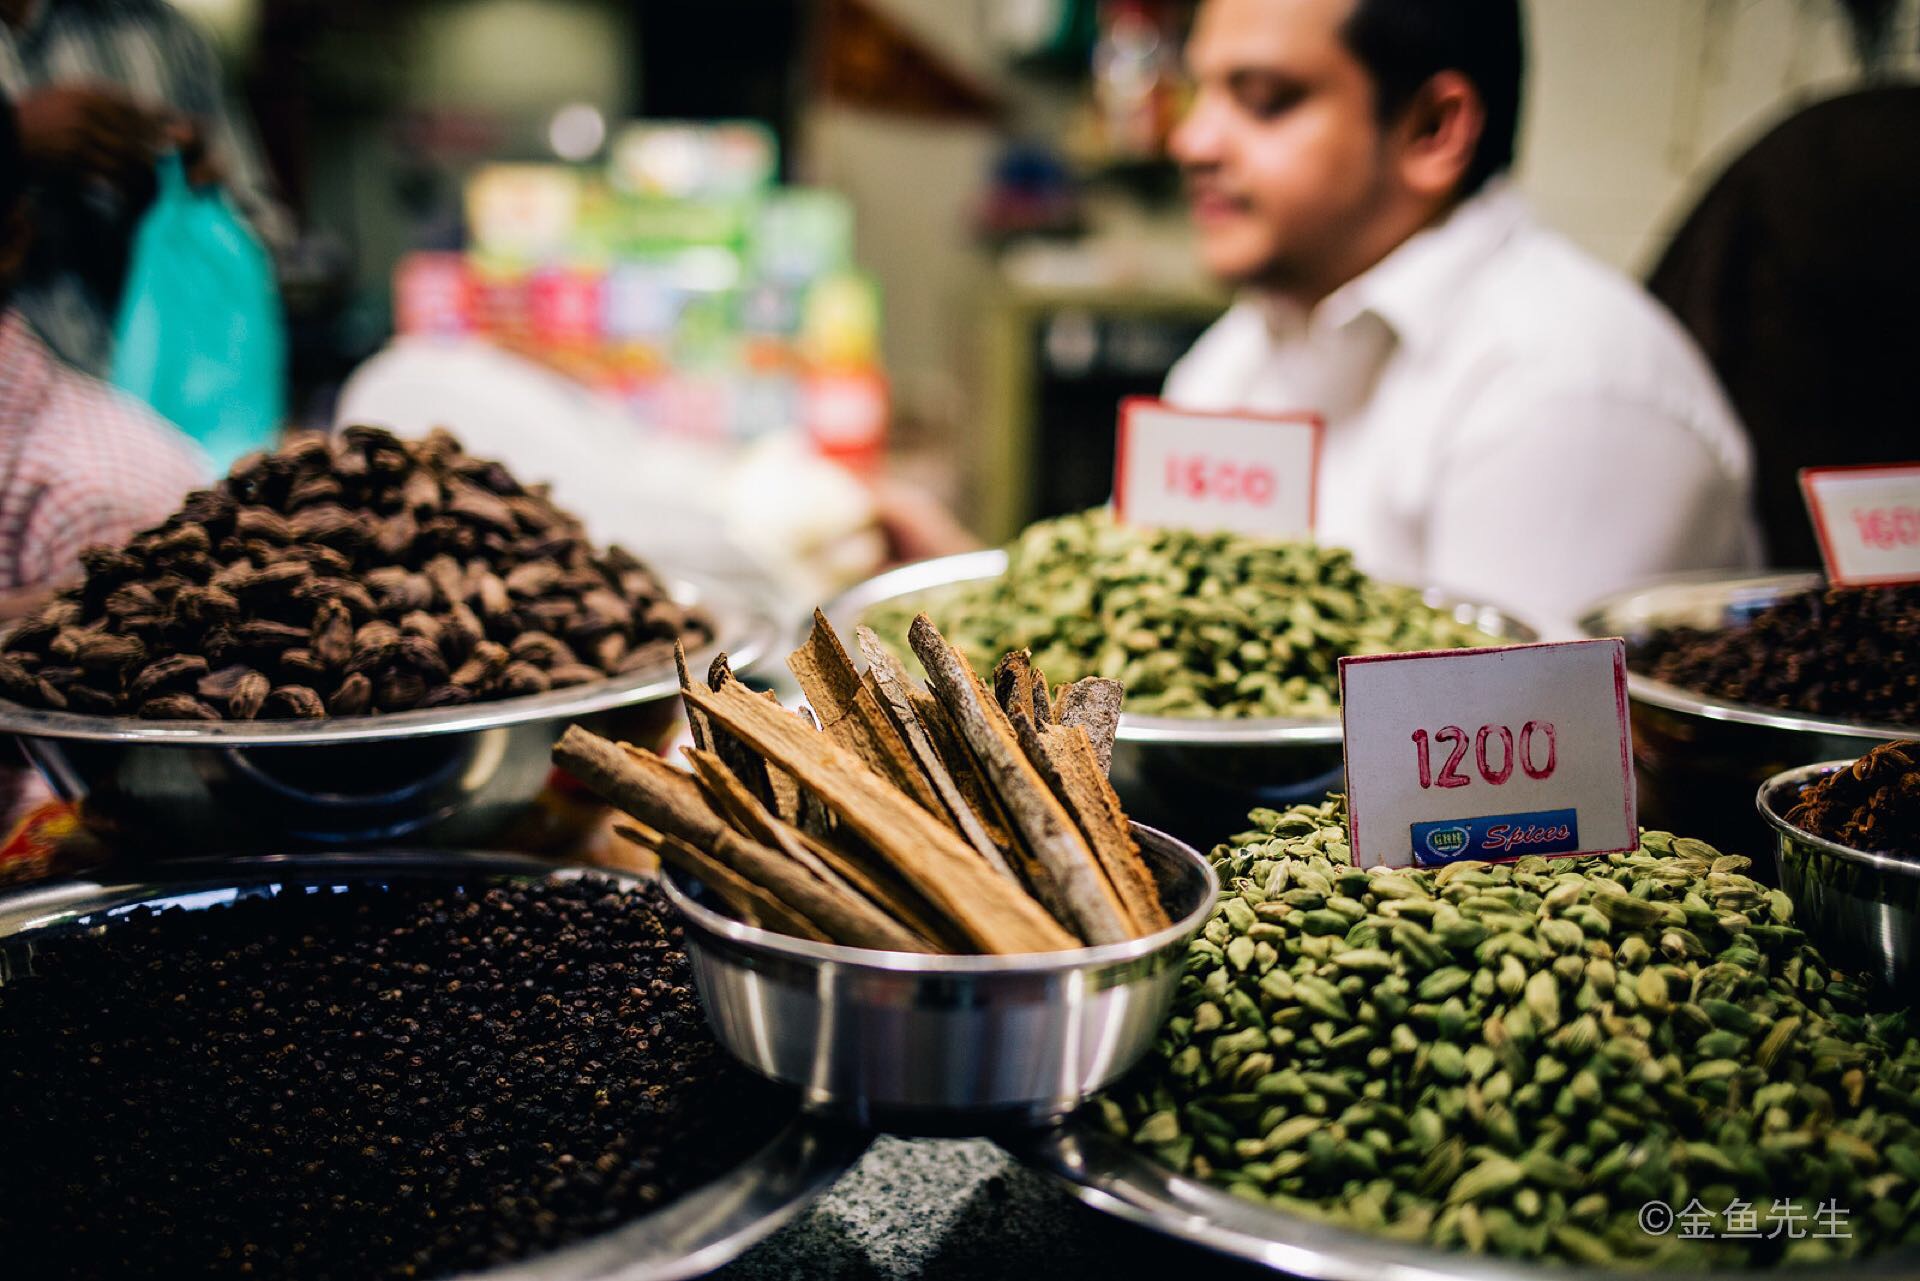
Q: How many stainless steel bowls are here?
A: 7